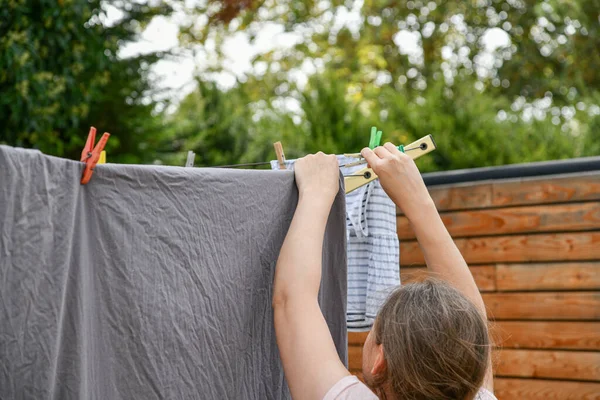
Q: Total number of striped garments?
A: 1